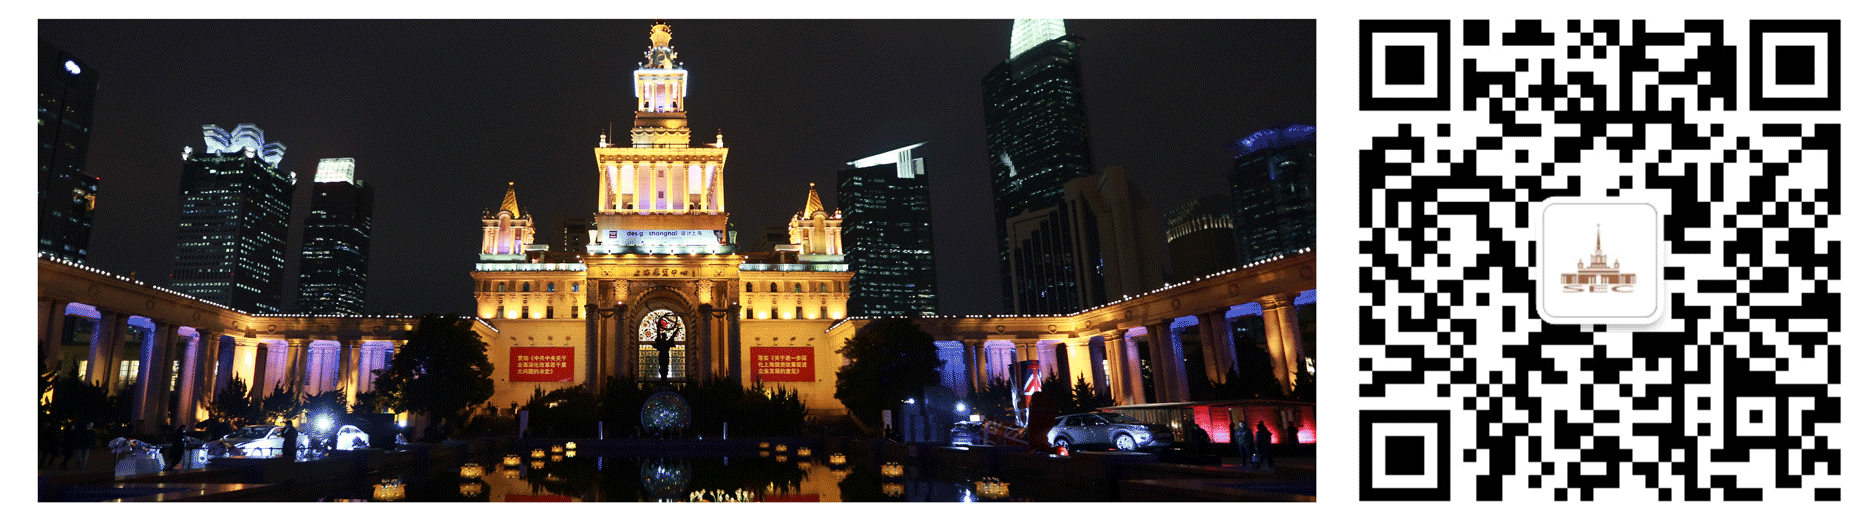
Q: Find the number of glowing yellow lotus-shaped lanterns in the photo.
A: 12